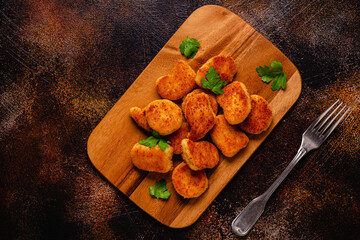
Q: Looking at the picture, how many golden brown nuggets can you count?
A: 13